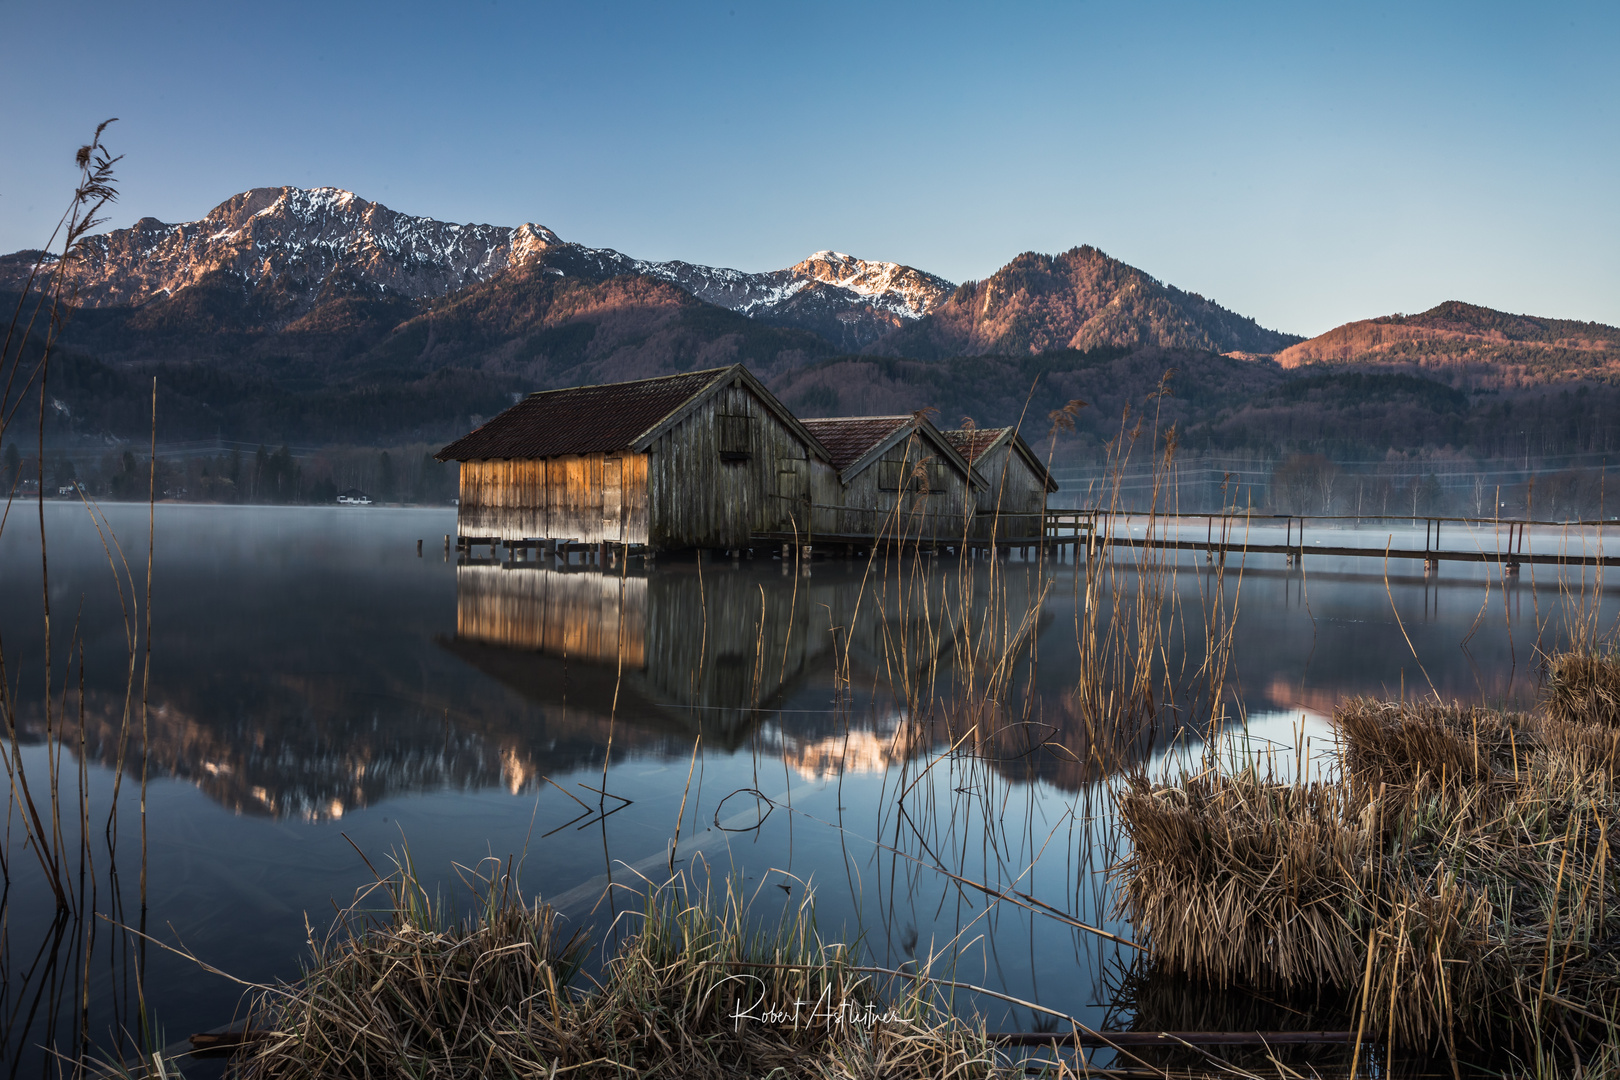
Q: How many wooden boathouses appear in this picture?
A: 3